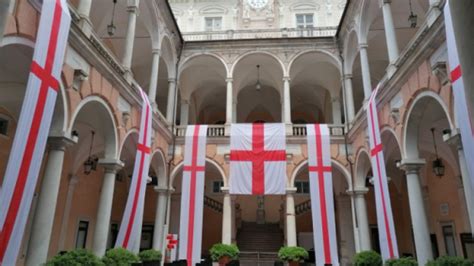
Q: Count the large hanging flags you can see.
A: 7